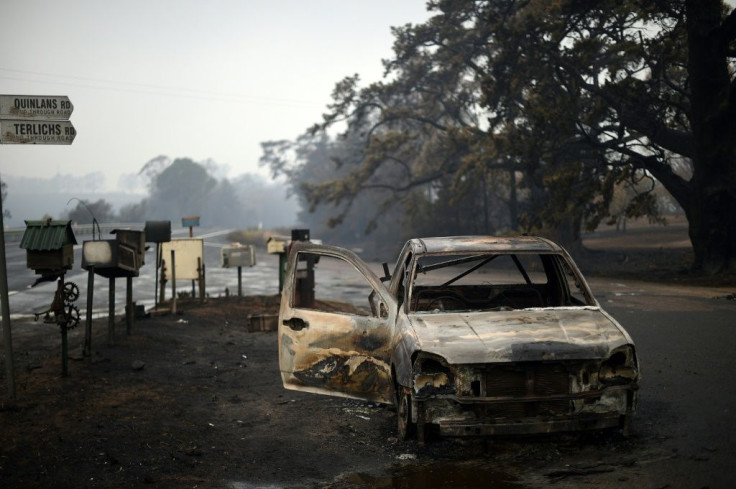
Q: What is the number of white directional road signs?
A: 2